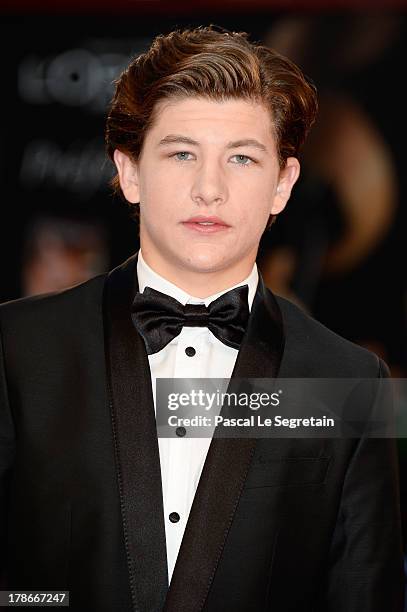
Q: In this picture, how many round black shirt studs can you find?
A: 3